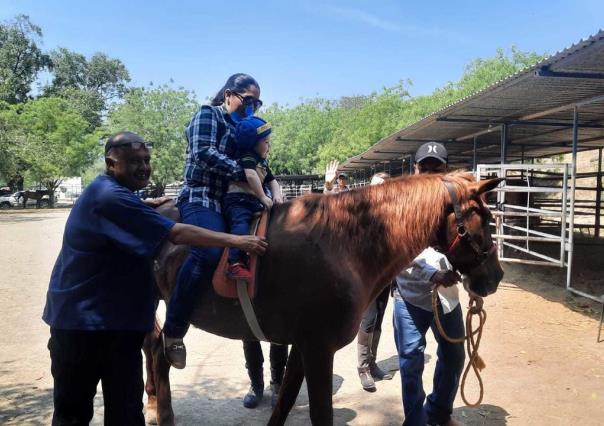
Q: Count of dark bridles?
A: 1